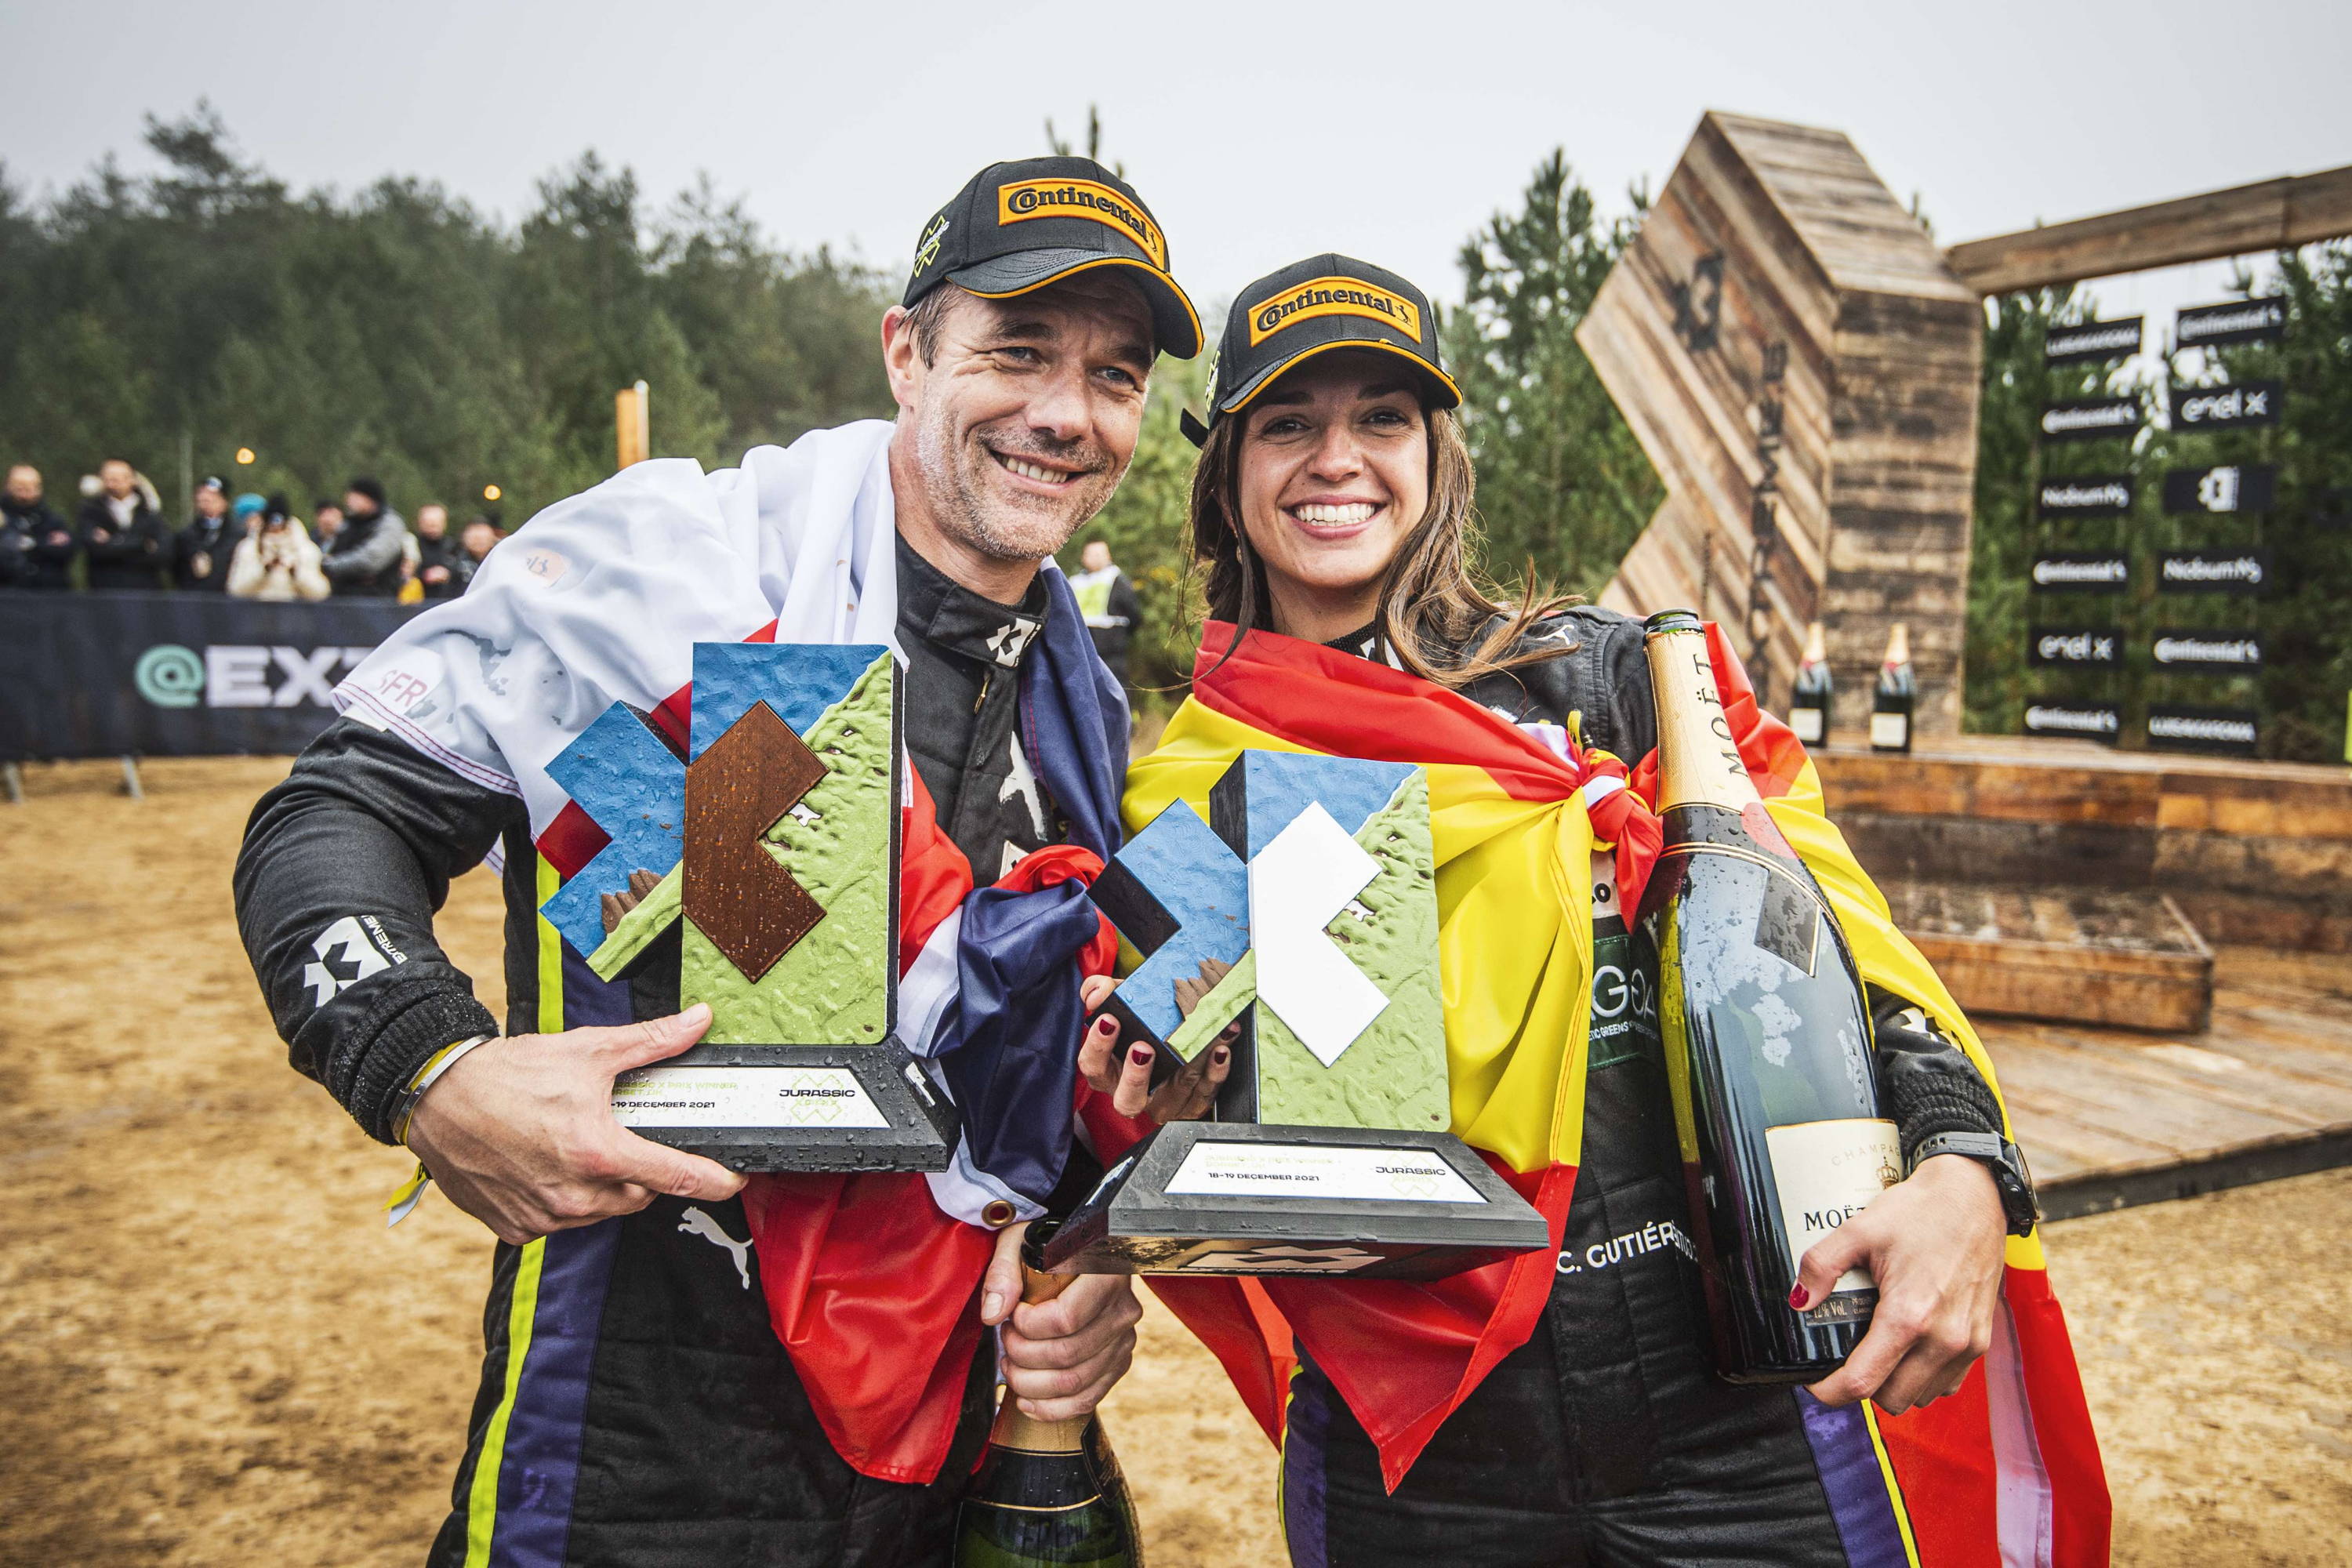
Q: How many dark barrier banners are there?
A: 1